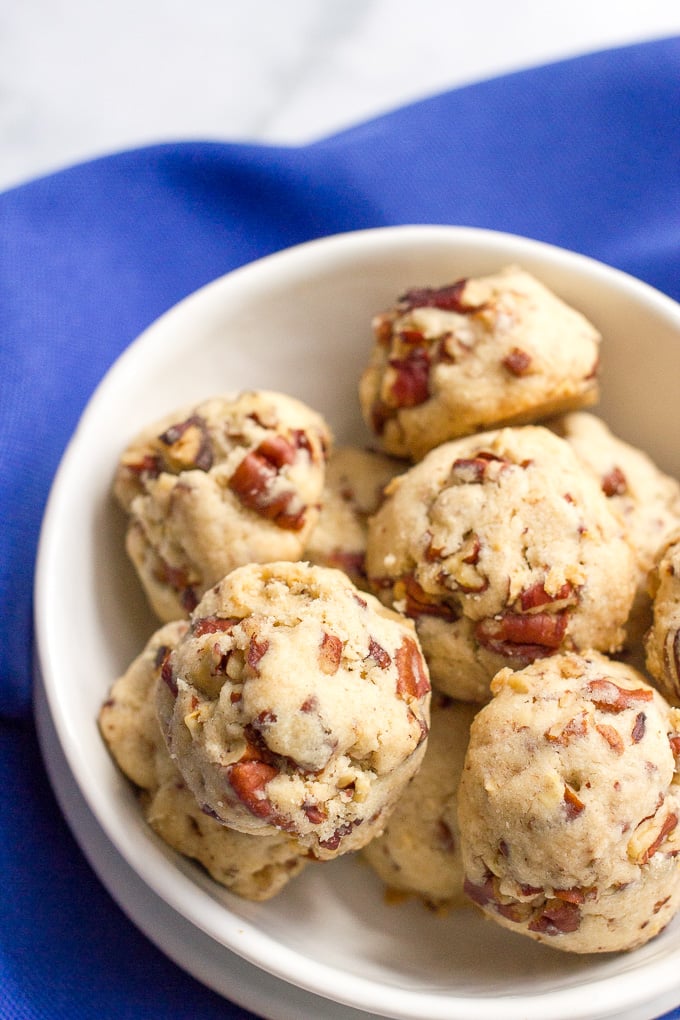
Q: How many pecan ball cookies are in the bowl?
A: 10